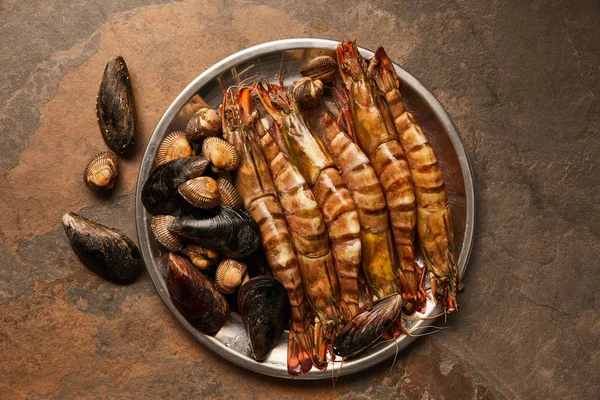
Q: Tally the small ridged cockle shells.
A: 11